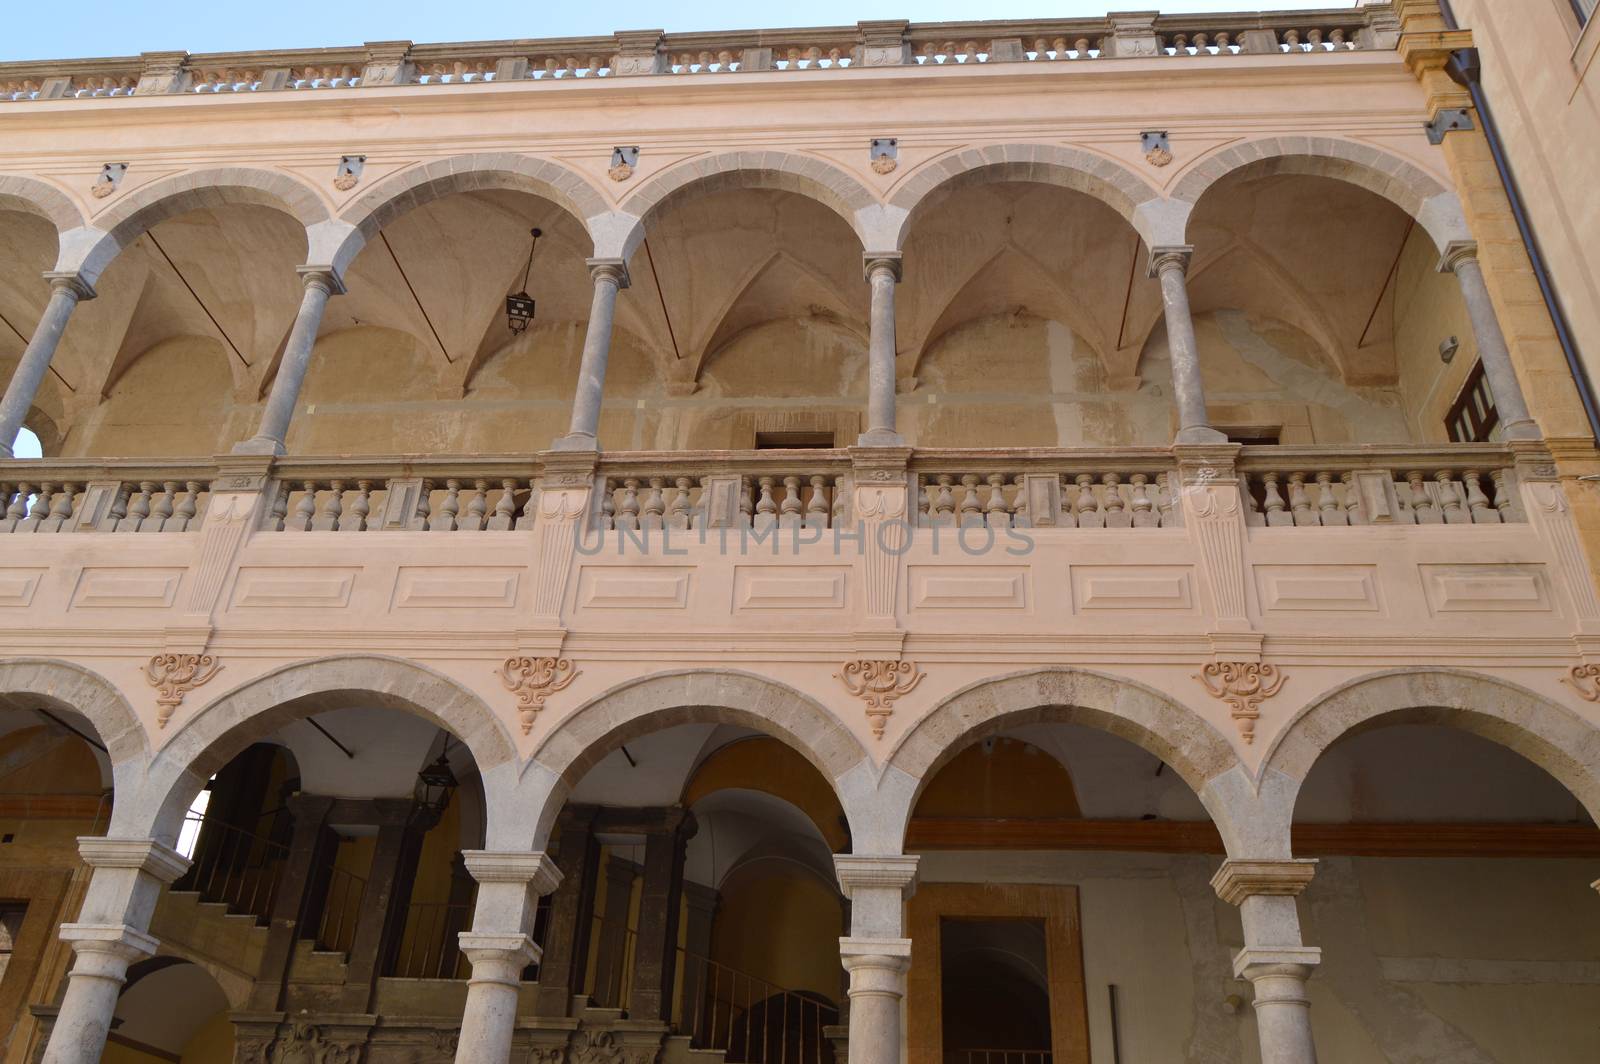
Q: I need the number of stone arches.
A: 11